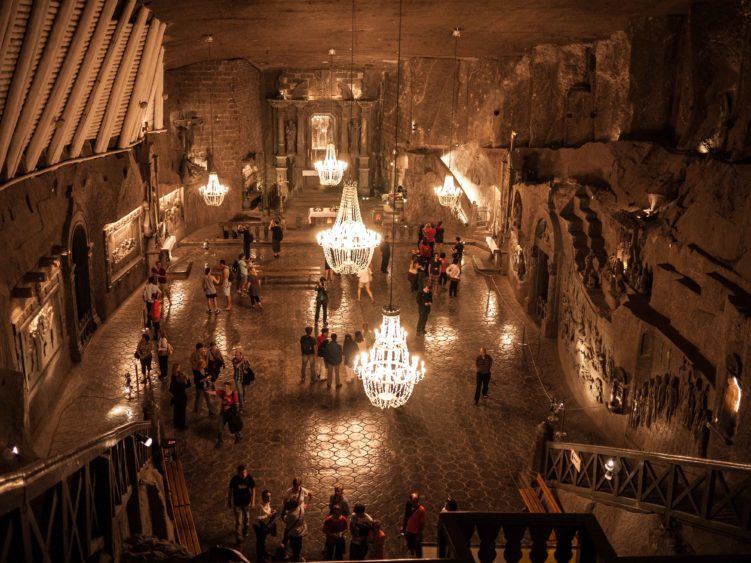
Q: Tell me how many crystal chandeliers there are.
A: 5